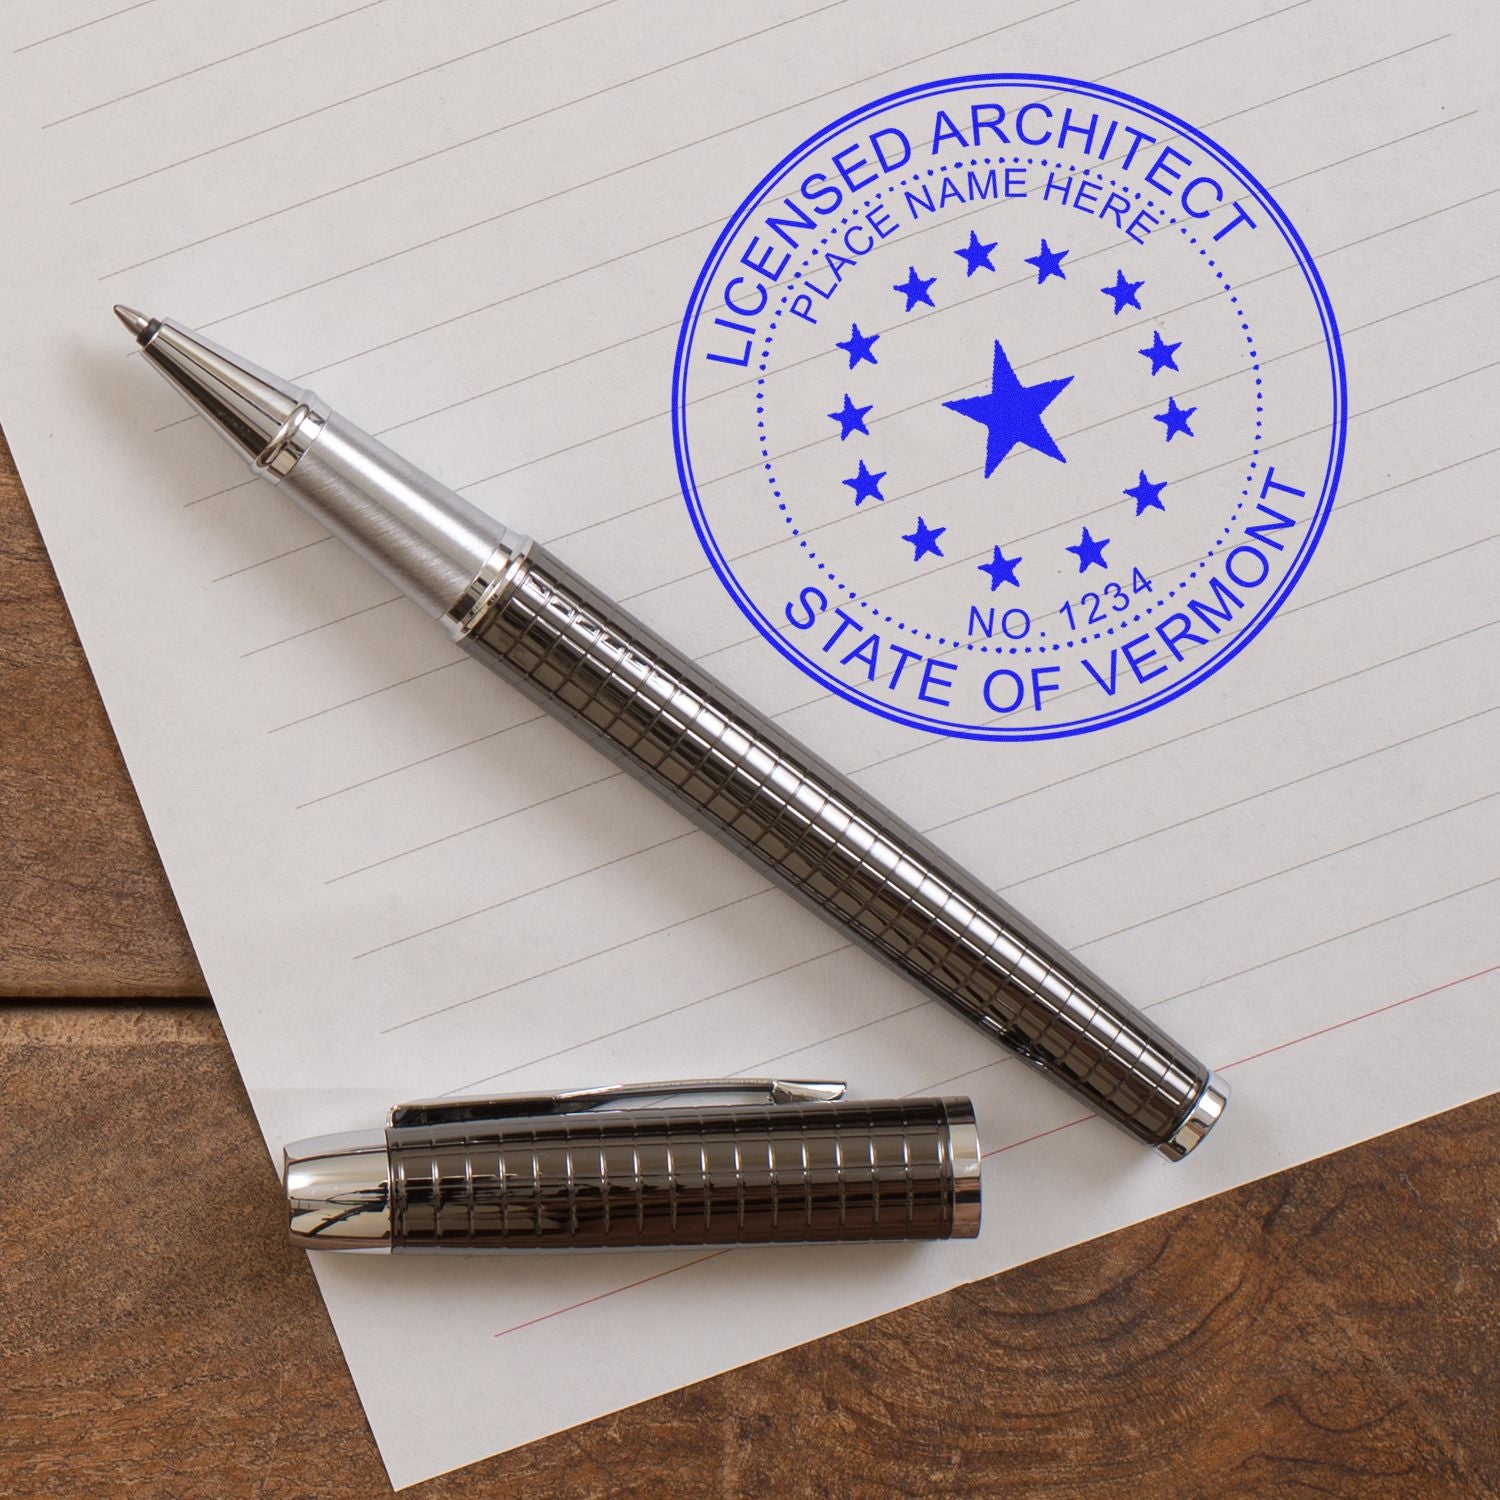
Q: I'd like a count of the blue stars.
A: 14